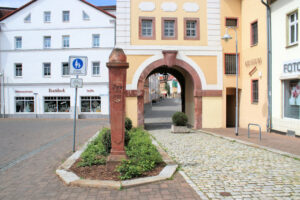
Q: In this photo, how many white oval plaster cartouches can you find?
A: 3